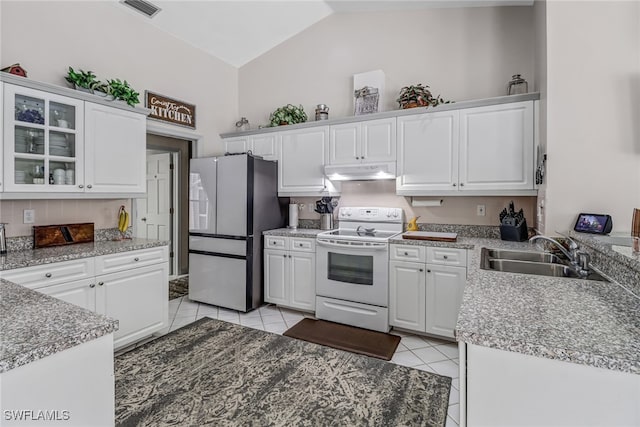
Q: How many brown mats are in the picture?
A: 1